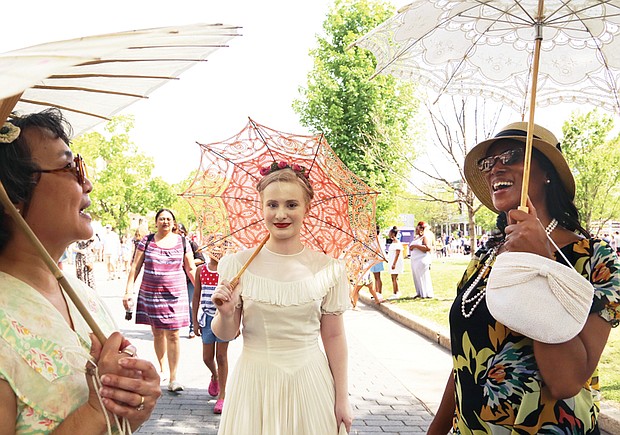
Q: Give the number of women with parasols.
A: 3